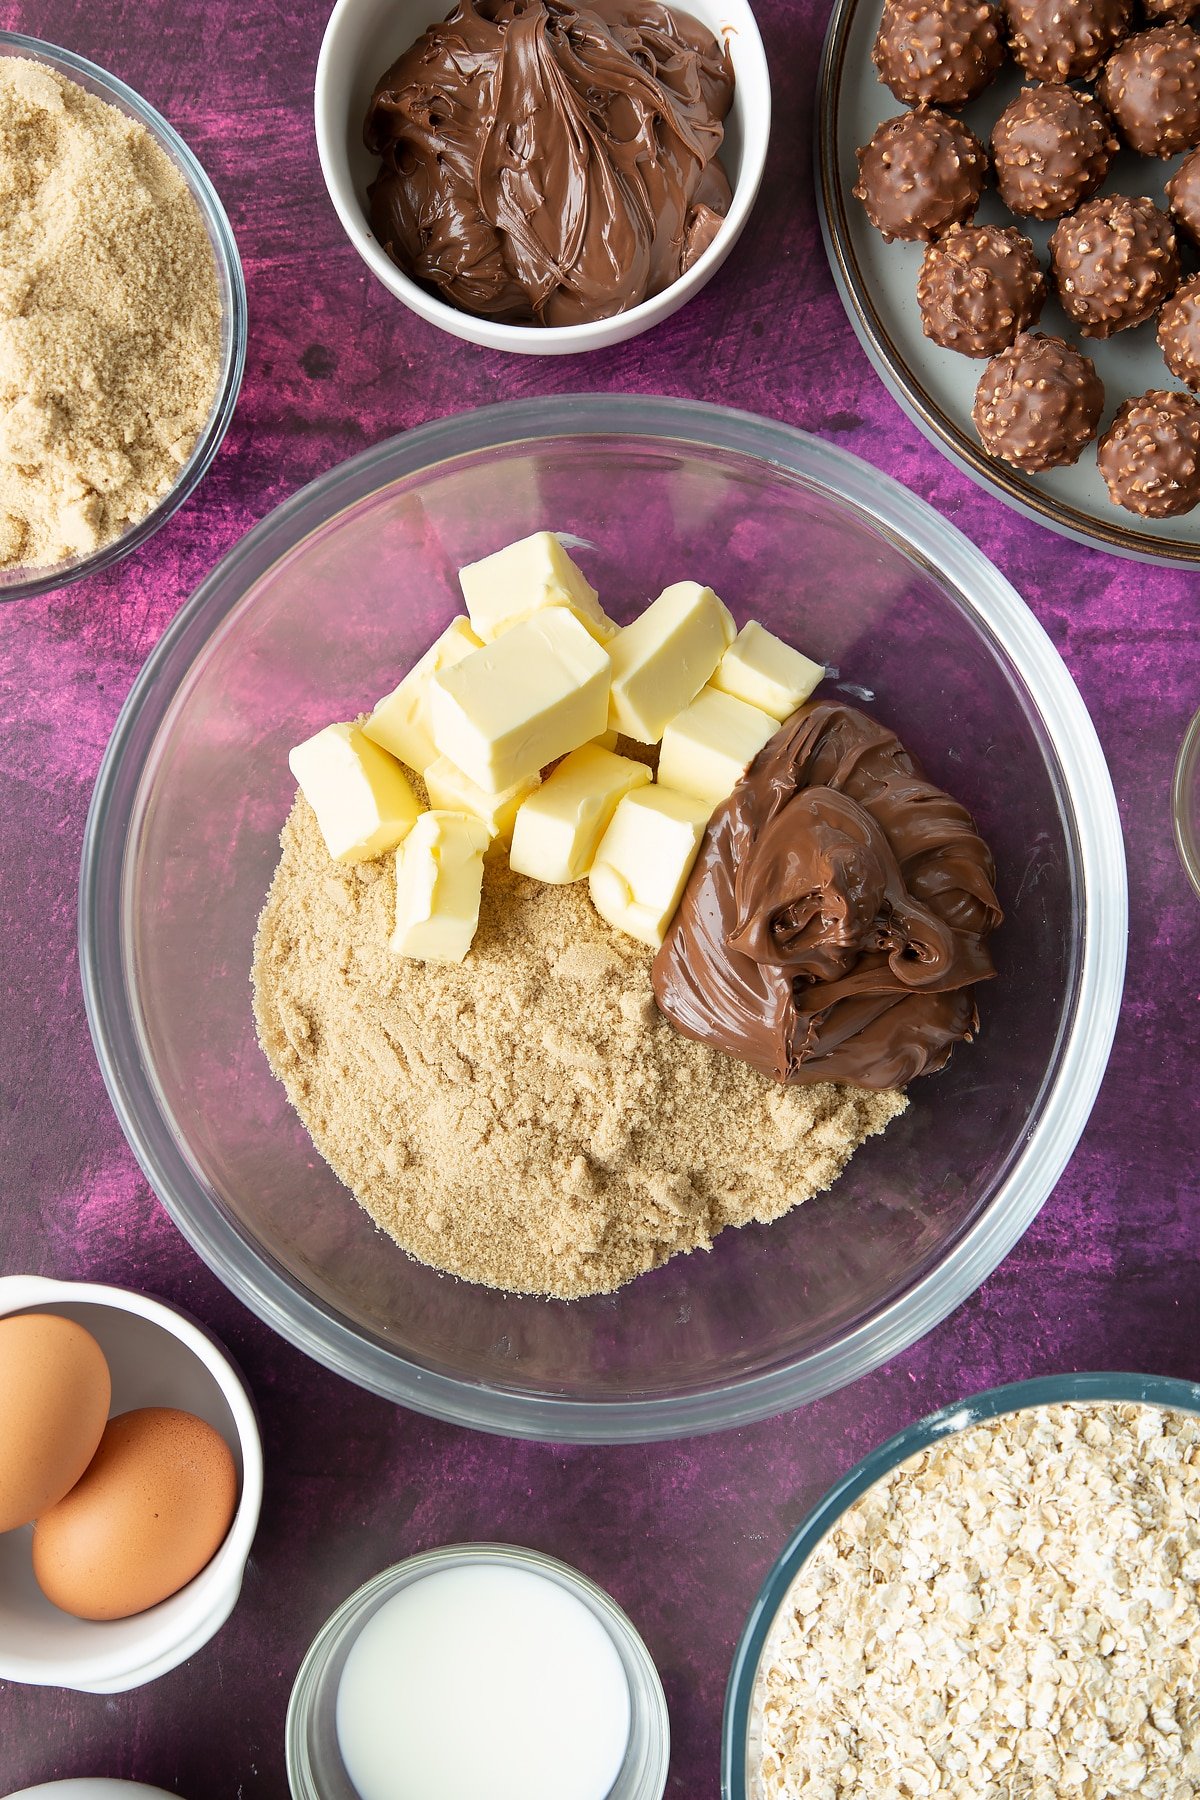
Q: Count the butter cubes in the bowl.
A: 11